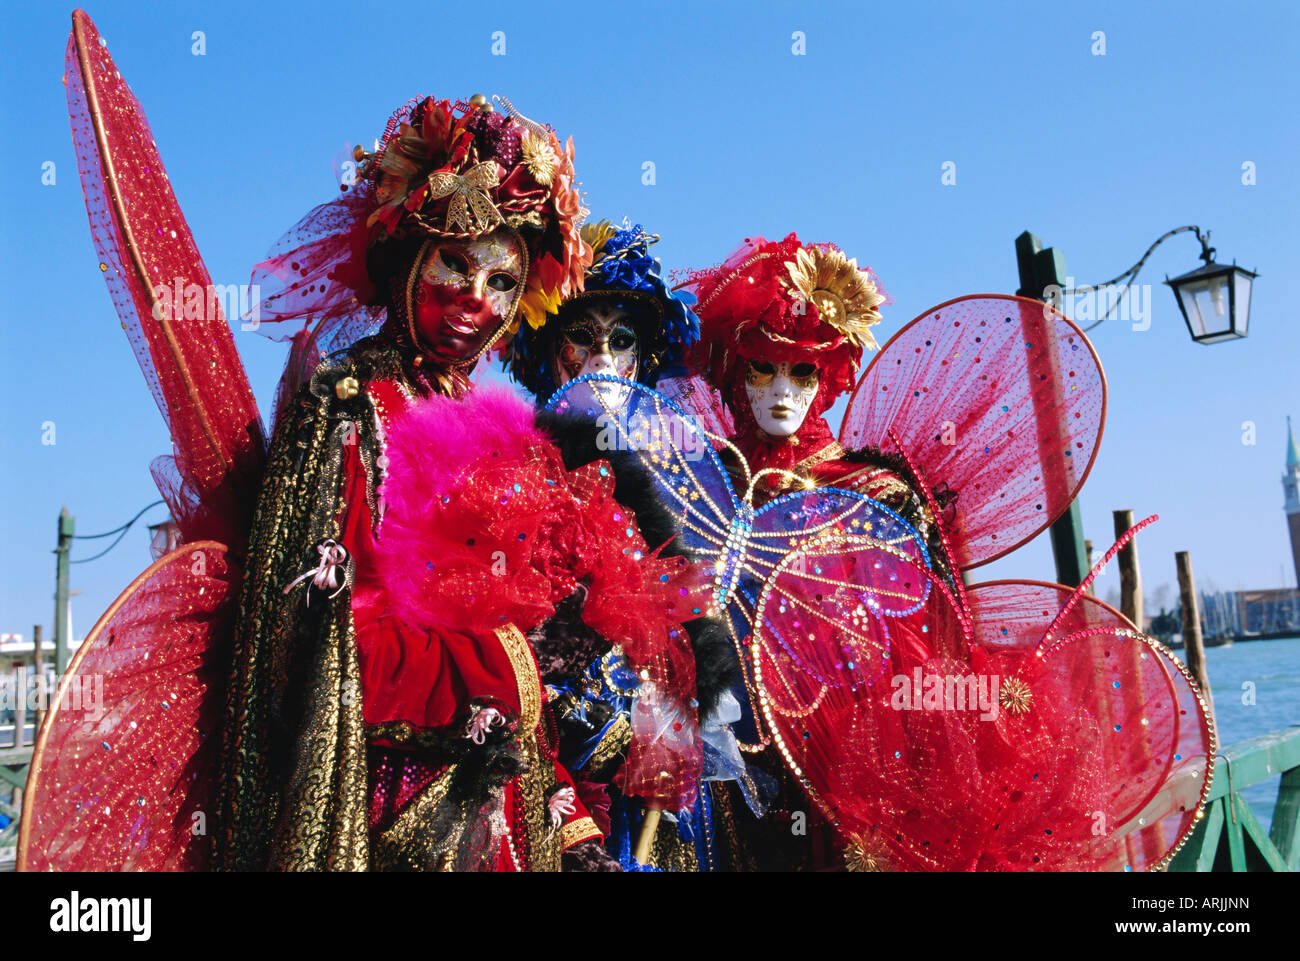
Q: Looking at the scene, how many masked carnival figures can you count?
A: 3